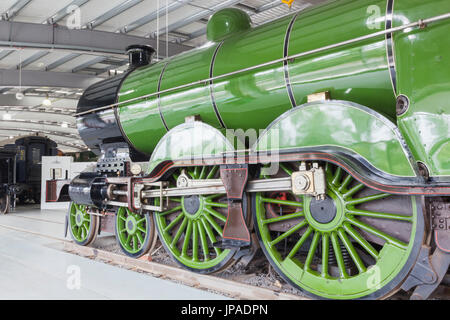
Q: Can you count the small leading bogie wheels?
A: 2